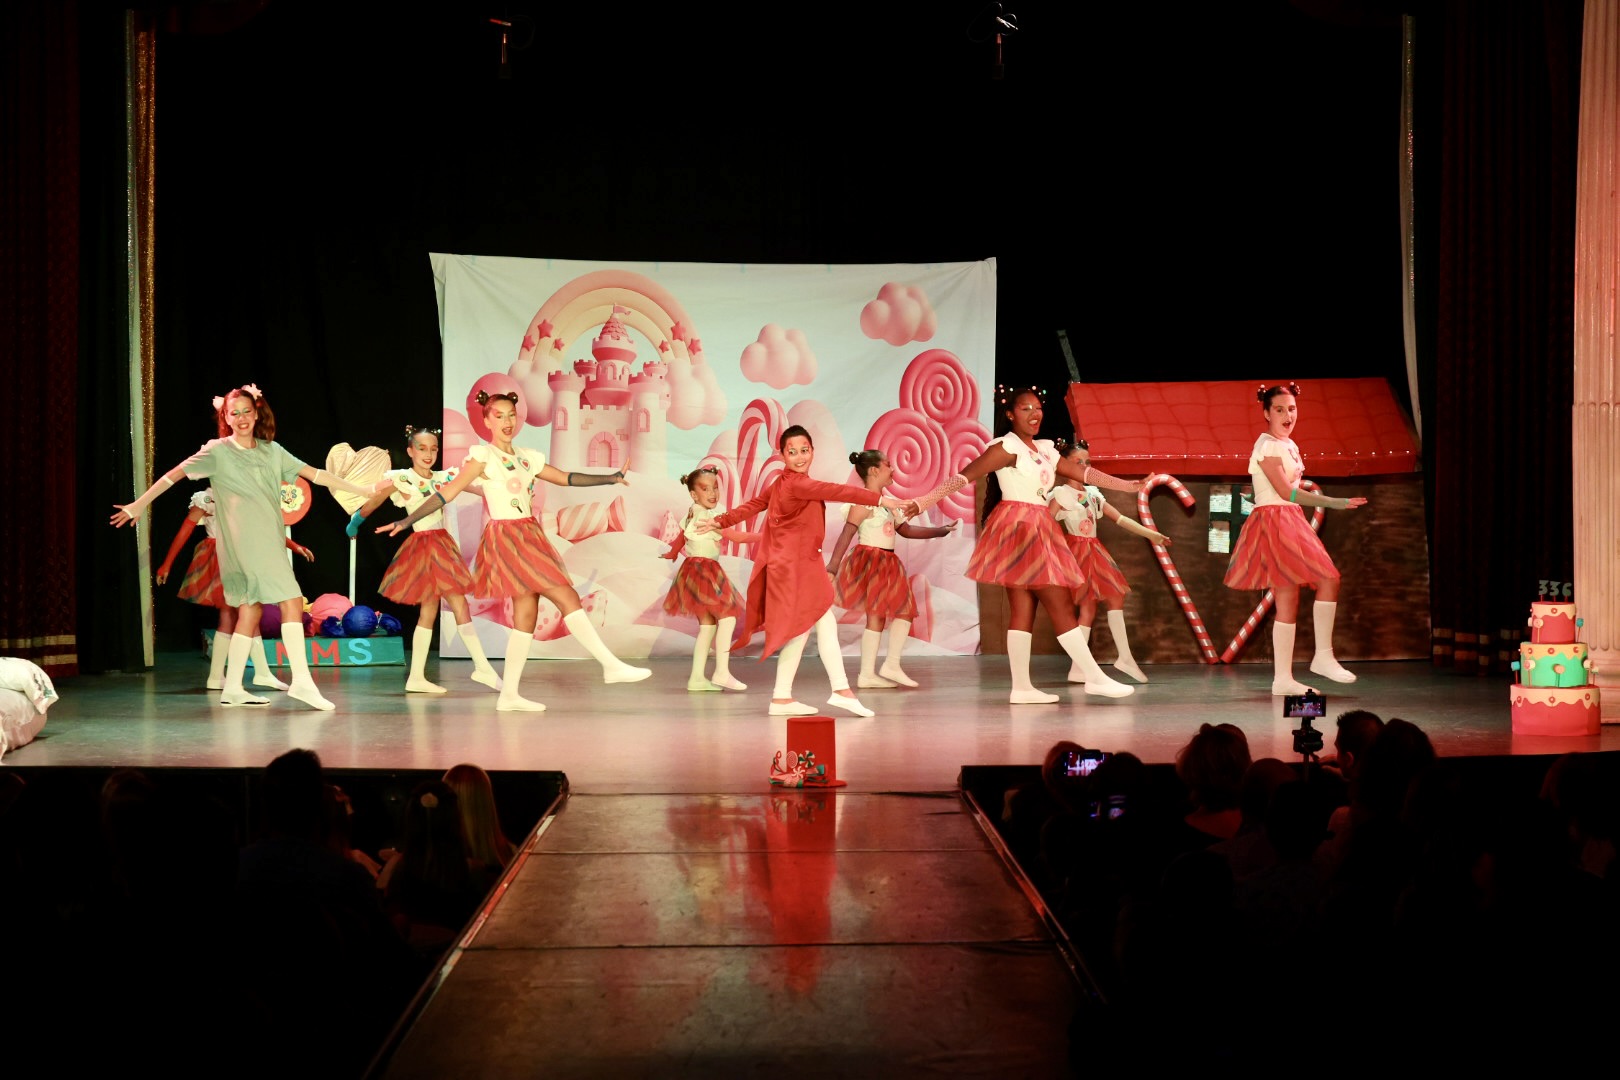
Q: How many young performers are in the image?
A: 10